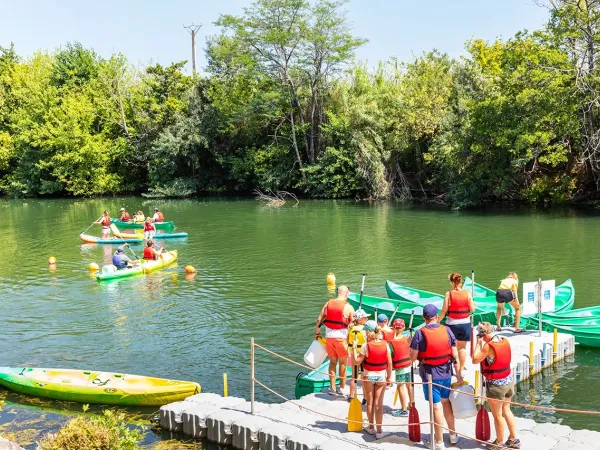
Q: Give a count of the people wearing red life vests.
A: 12